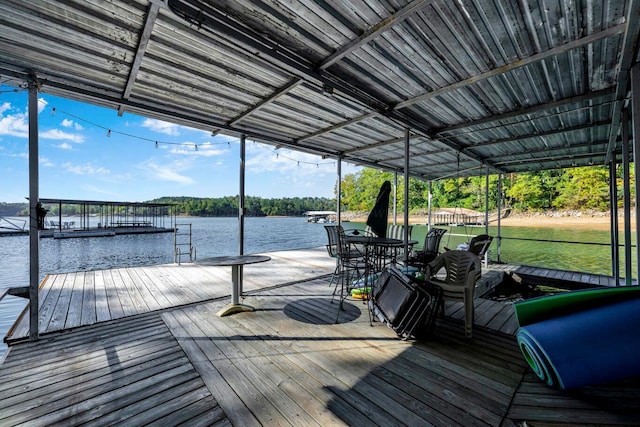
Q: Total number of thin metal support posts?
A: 12